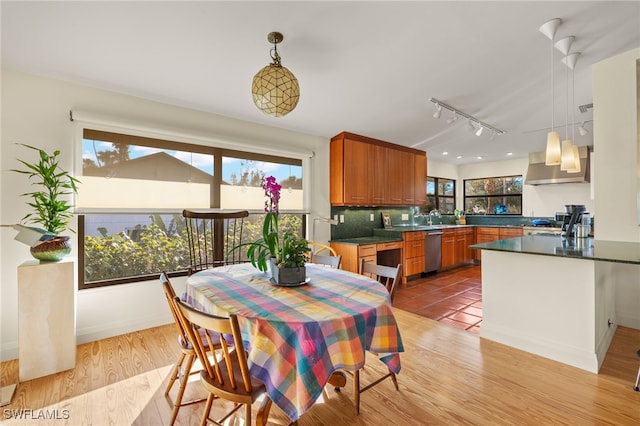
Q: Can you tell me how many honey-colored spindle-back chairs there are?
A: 2